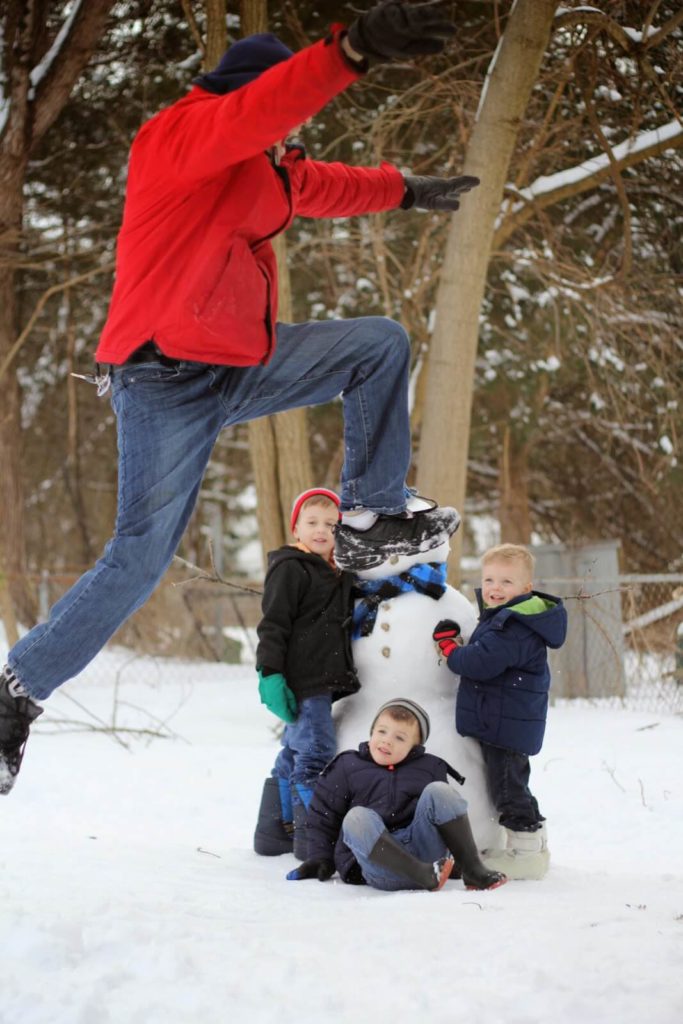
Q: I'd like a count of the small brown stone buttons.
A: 3